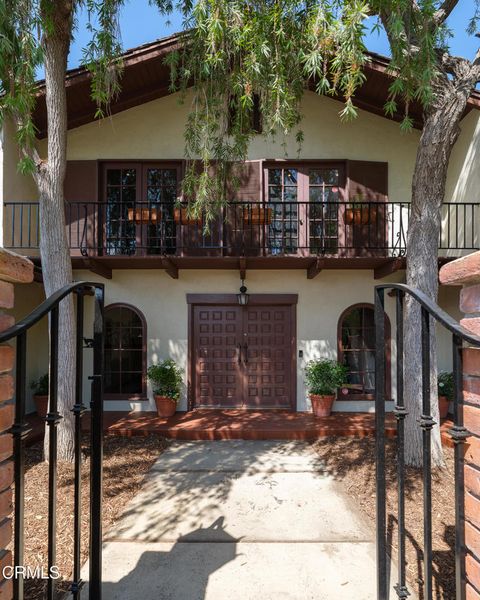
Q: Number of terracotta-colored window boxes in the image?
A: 4